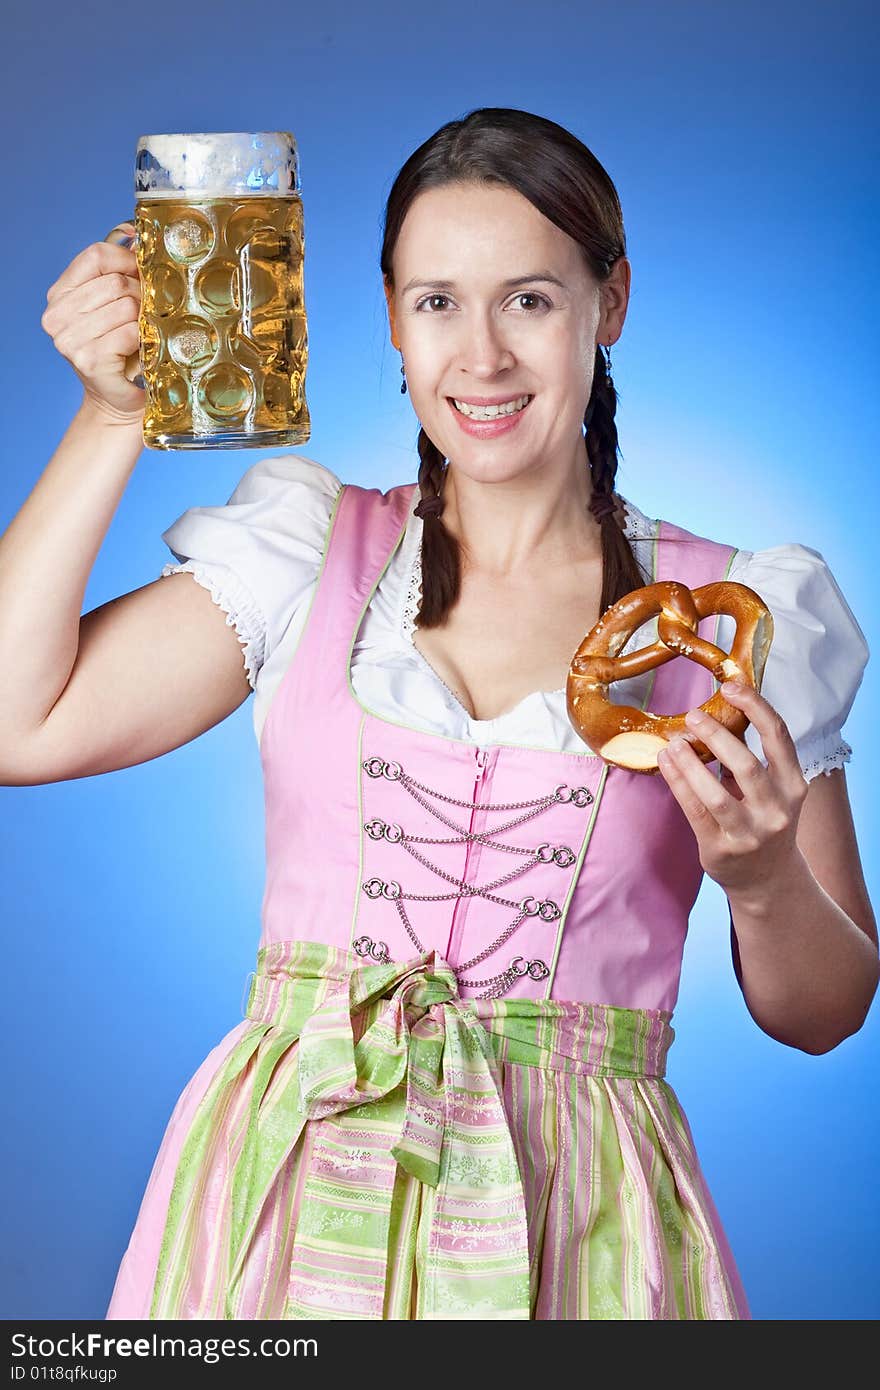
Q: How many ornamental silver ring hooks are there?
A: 8